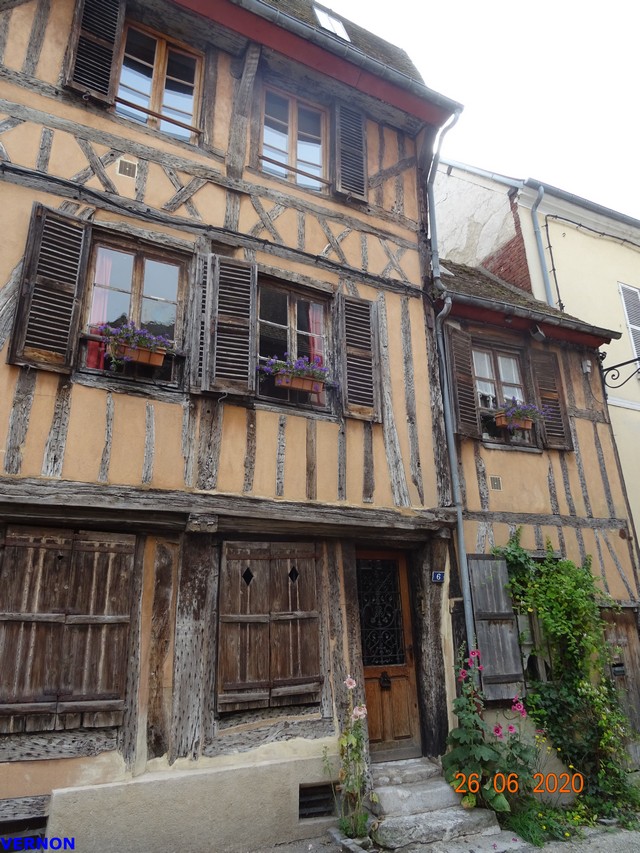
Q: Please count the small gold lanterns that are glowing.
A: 0